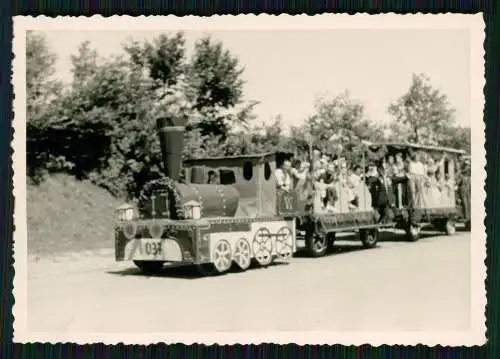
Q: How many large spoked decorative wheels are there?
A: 4